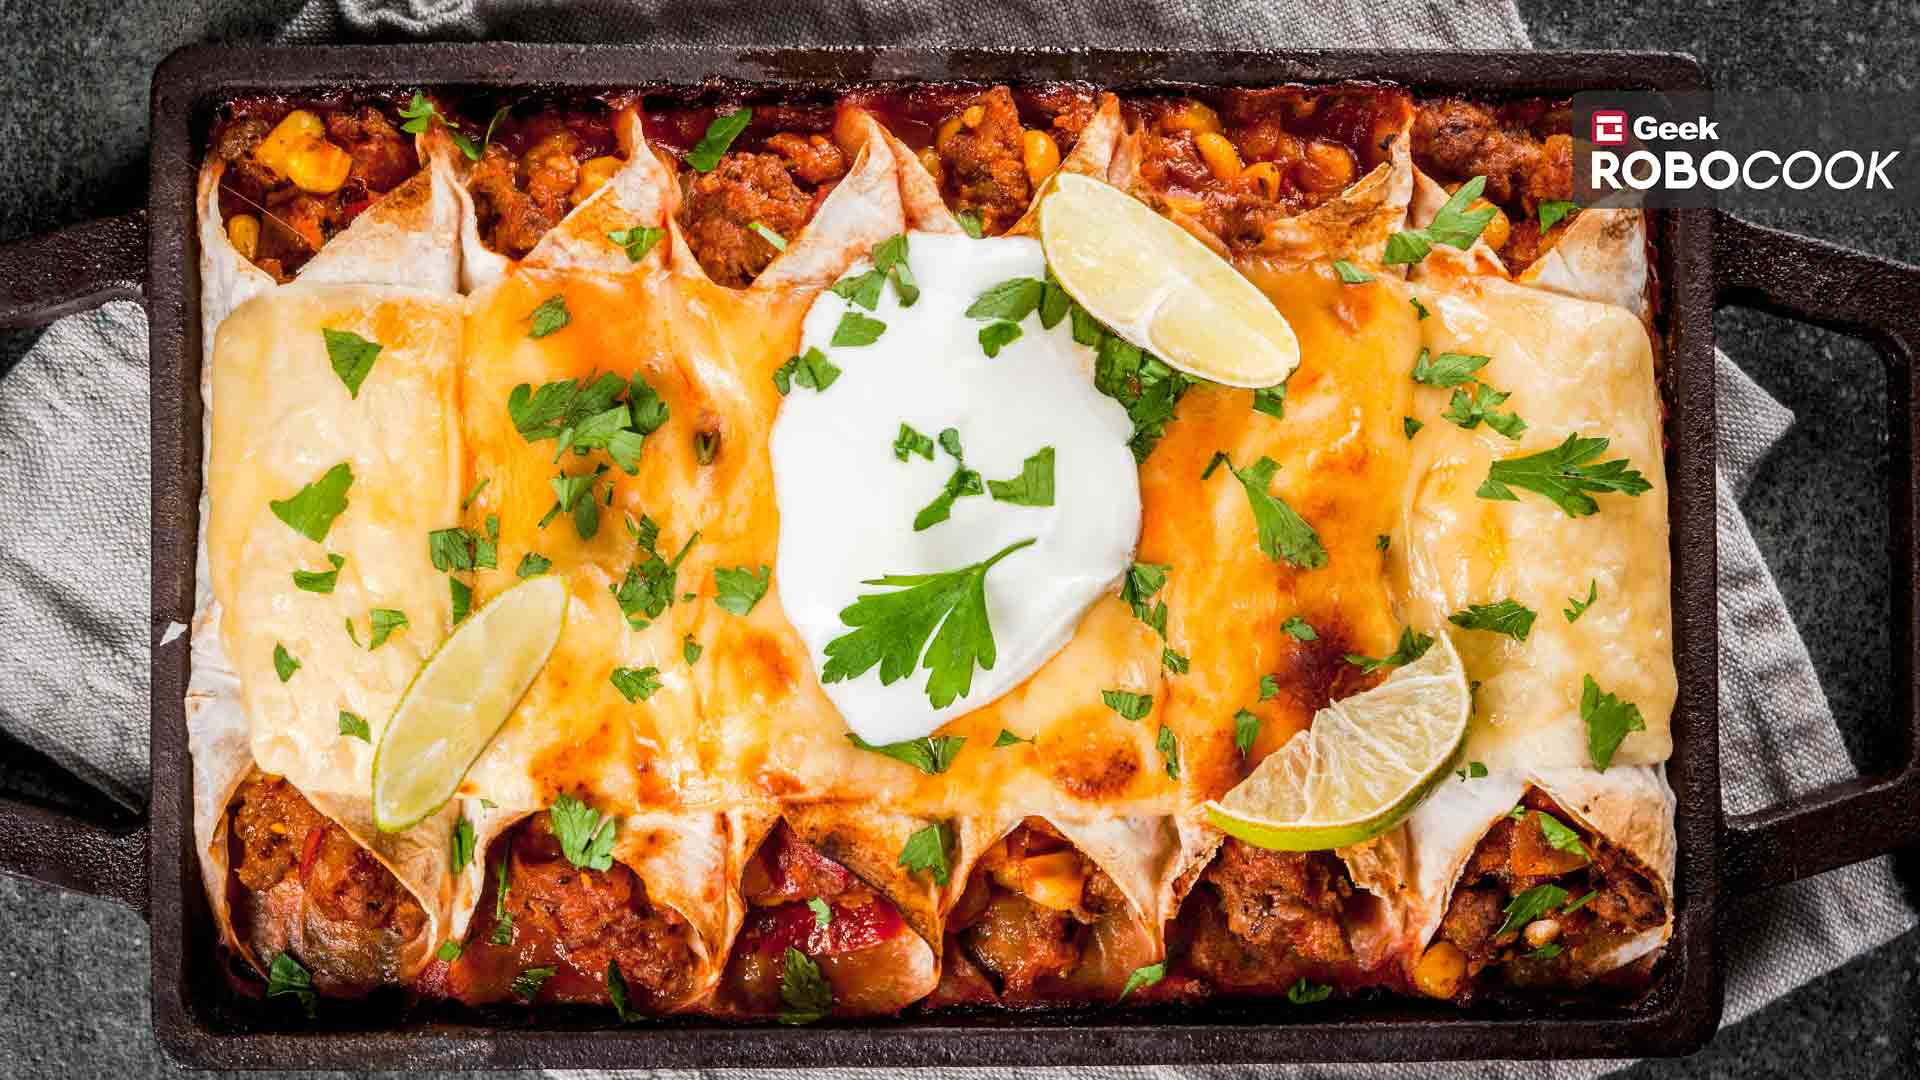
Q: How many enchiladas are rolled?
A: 6